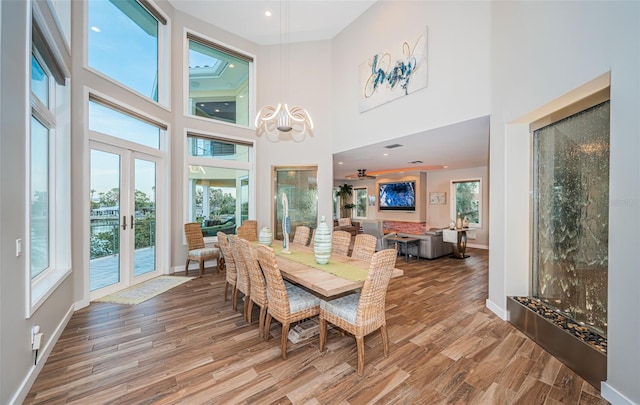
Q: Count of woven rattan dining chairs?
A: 11